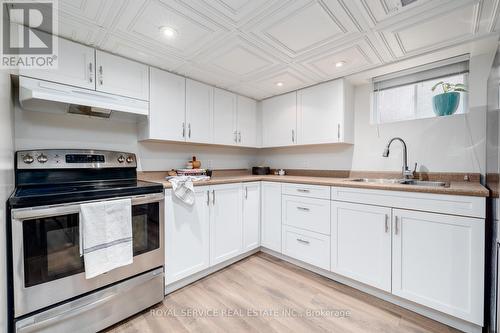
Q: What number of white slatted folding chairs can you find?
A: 0